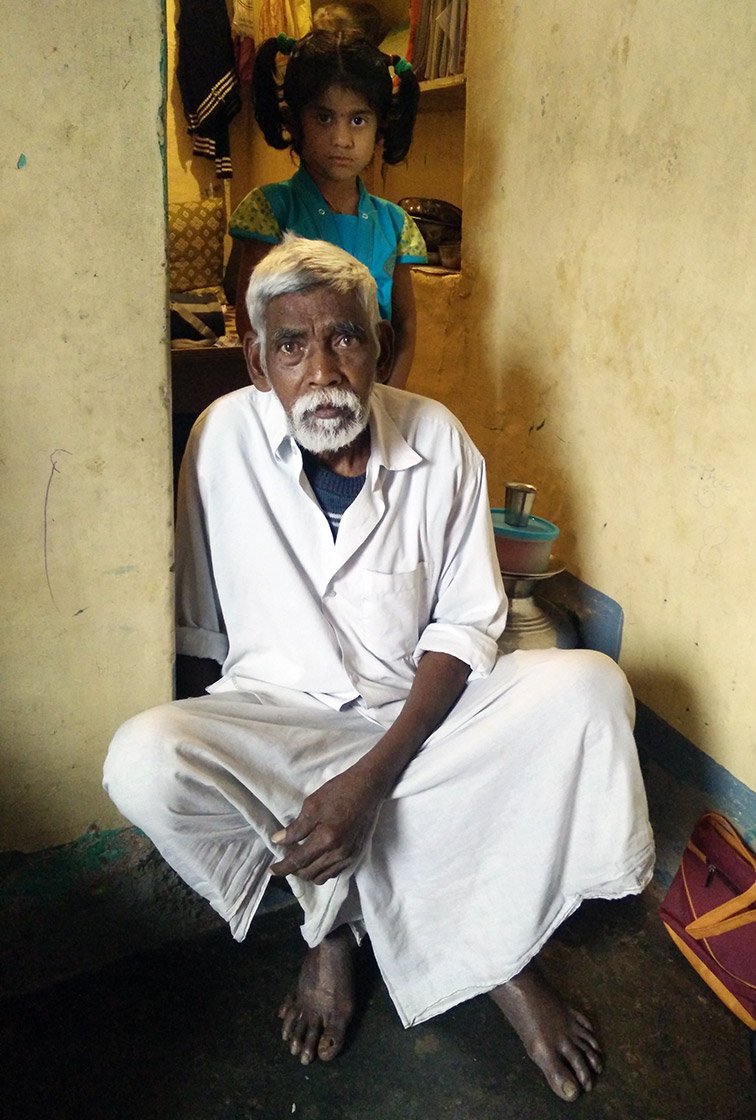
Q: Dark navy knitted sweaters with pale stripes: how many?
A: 2